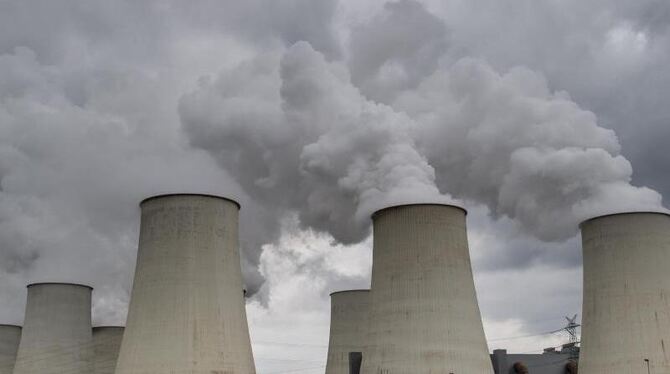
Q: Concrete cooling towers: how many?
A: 7